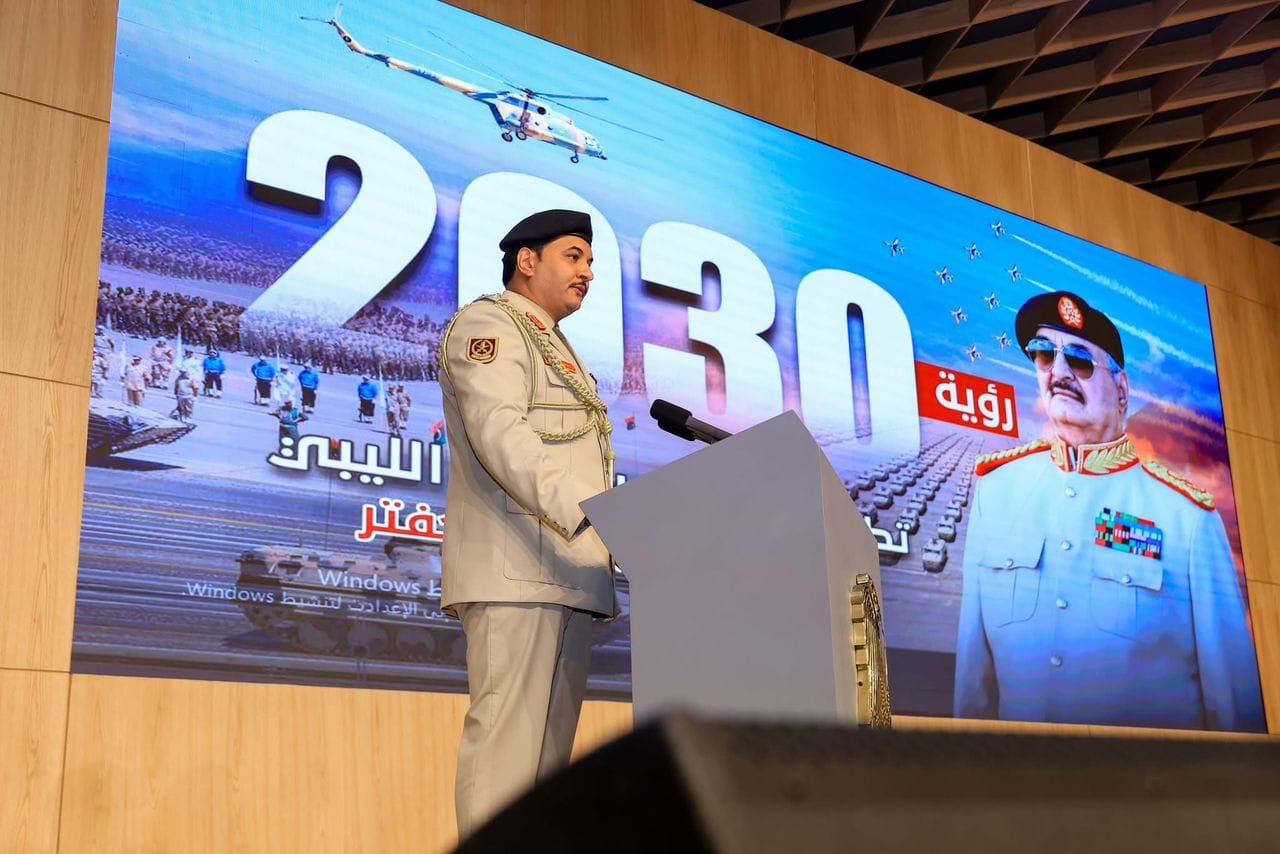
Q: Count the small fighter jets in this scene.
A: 9